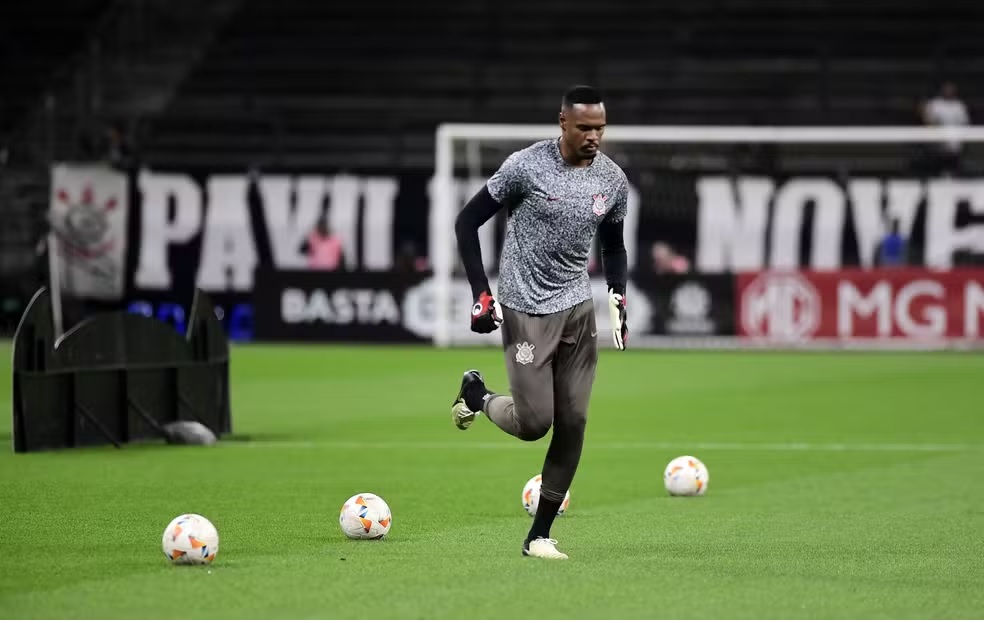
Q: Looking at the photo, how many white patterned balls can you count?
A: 4